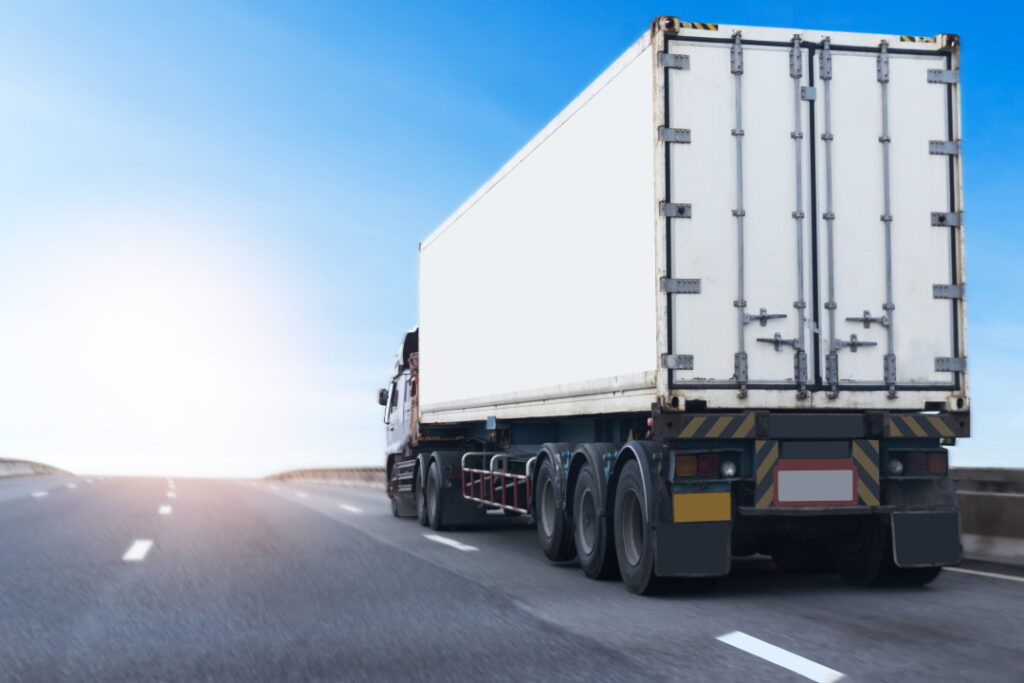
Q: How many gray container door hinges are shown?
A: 10